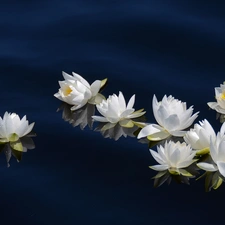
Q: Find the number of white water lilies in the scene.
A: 8